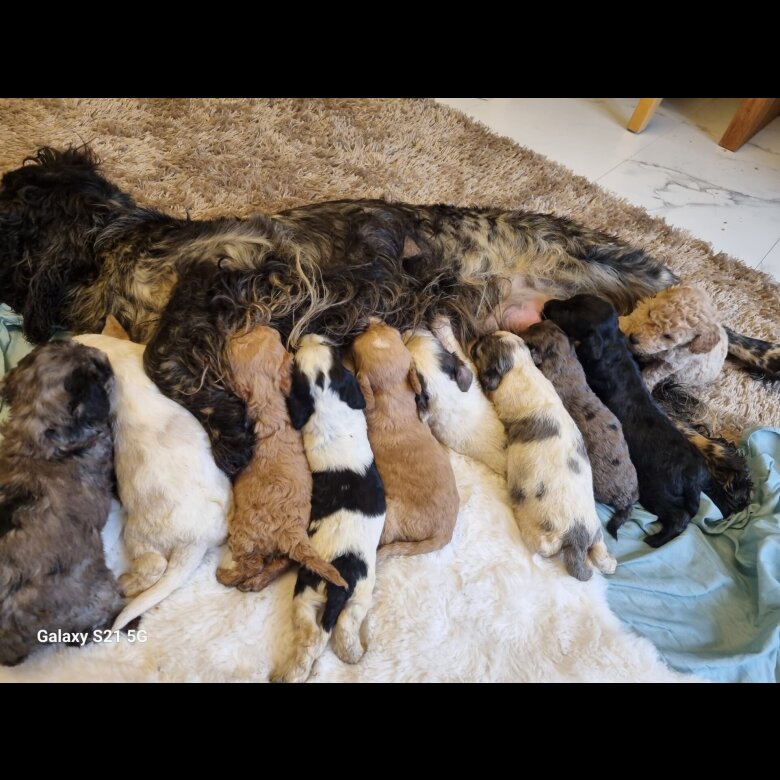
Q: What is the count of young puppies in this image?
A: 10